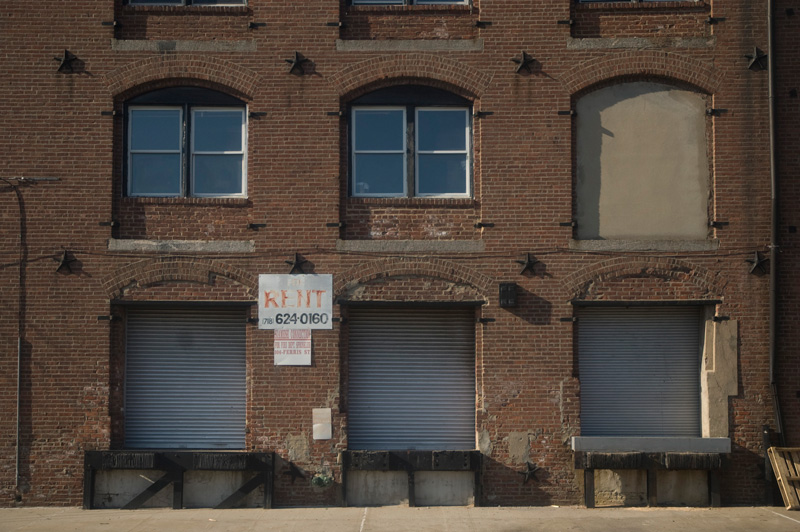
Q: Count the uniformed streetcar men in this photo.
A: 0